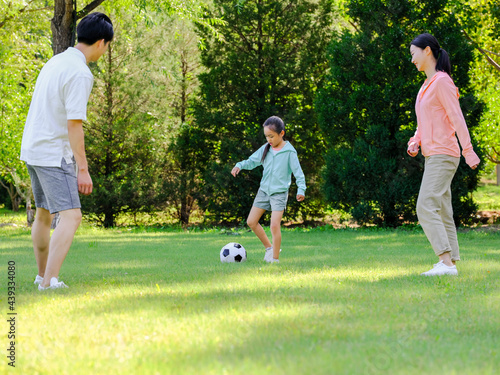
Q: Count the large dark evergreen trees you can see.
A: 2